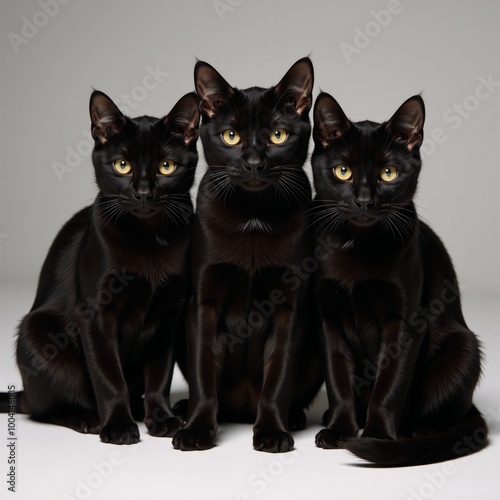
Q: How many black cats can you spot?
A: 3